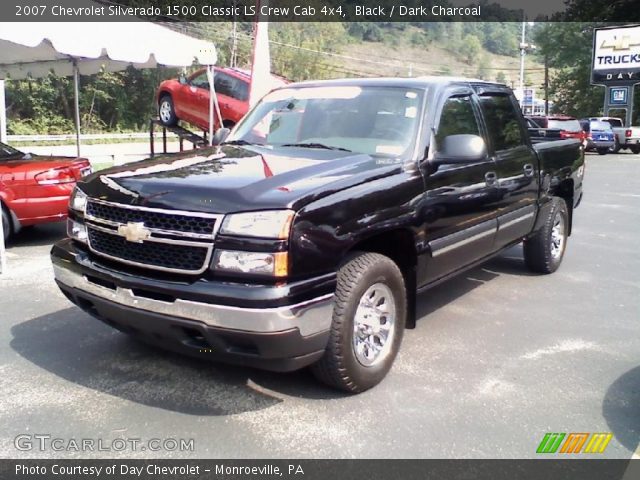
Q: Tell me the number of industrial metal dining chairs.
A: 0